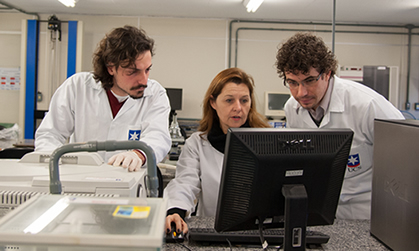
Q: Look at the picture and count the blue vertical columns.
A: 2